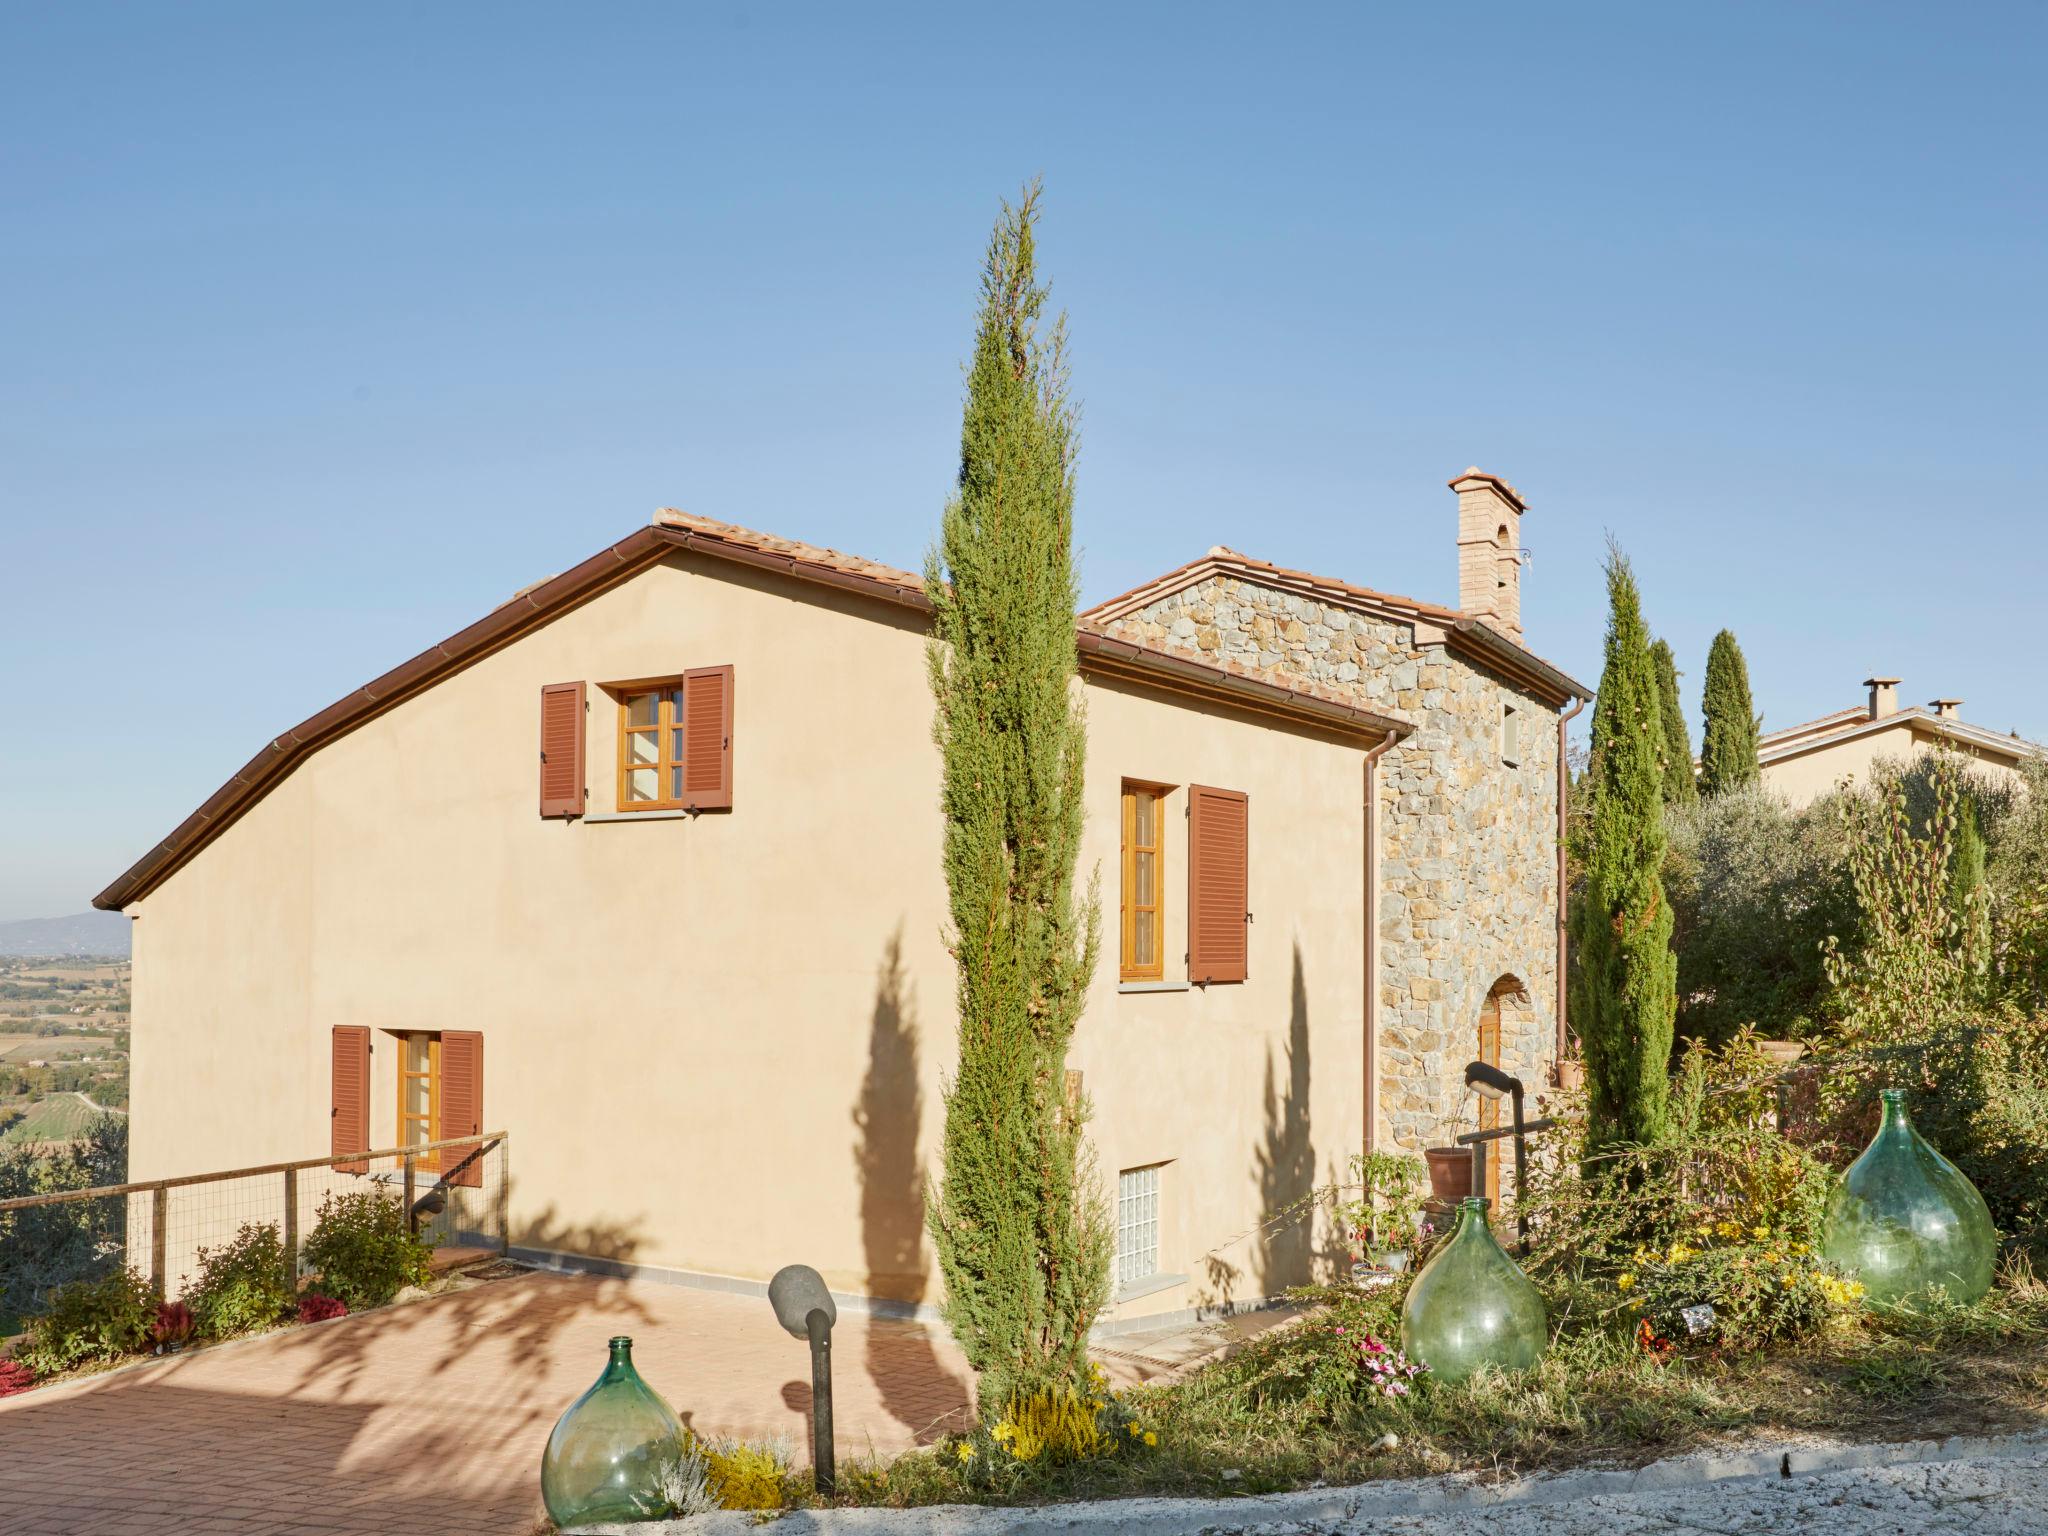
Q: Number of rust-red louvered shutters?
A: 5